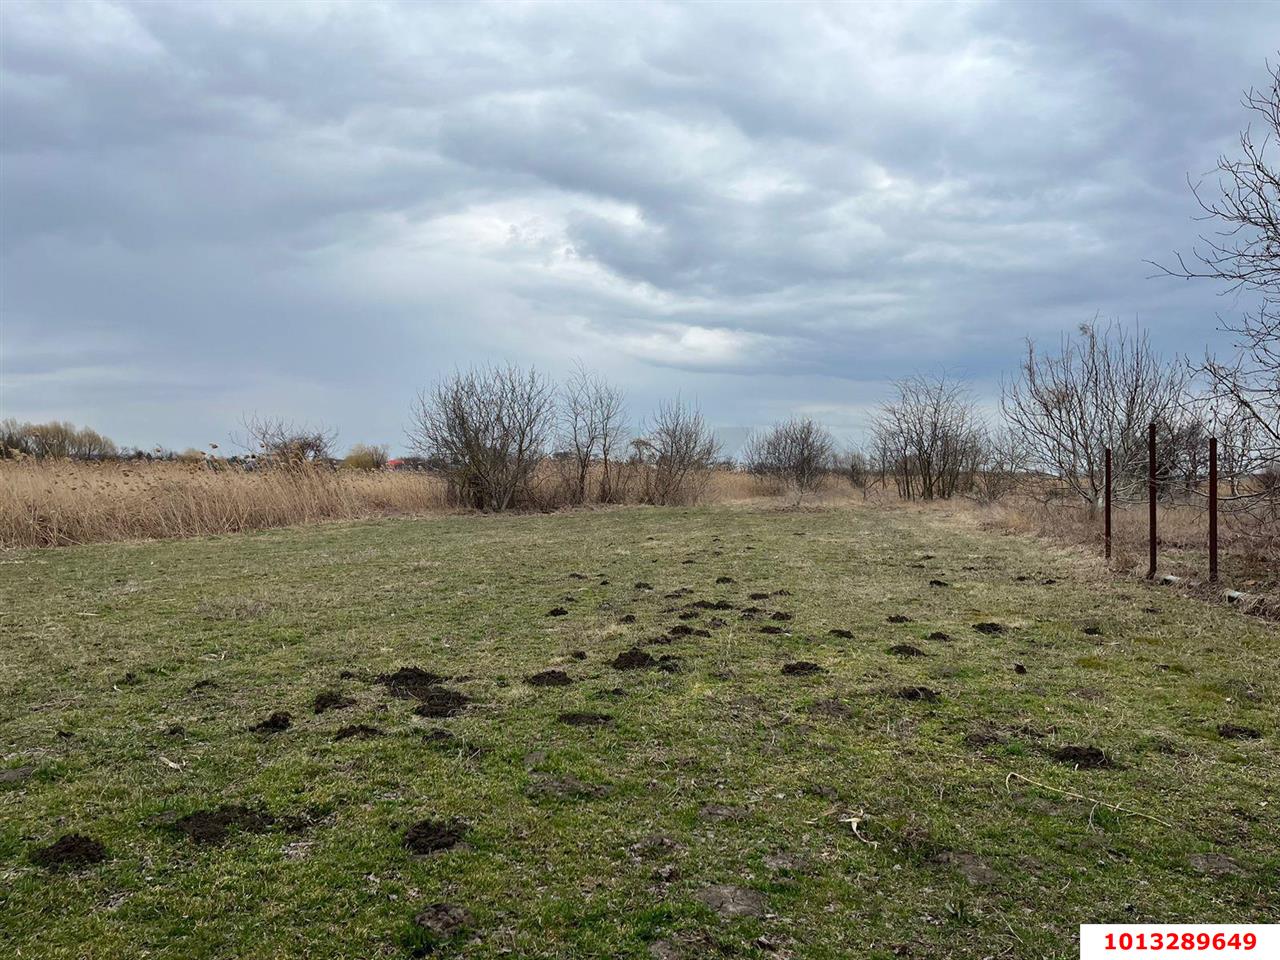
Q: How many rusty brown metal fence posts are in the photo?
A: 3